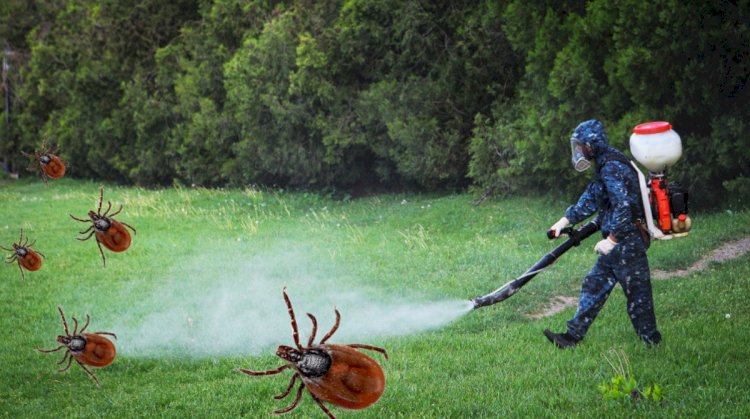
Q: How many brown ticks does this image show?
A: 5